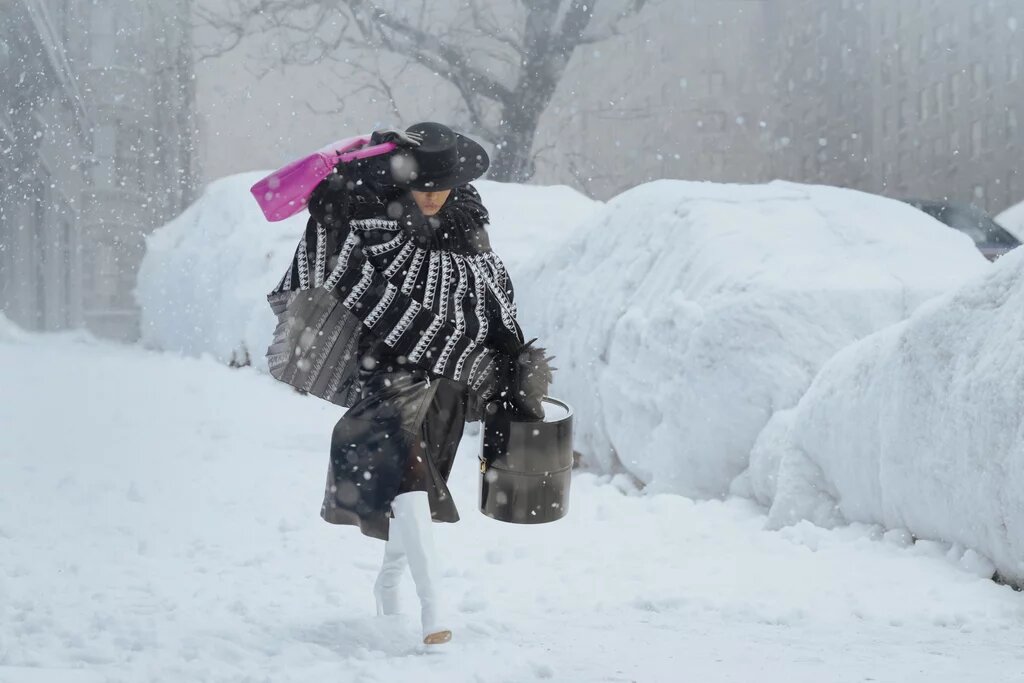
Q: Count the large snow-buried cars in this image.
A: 3